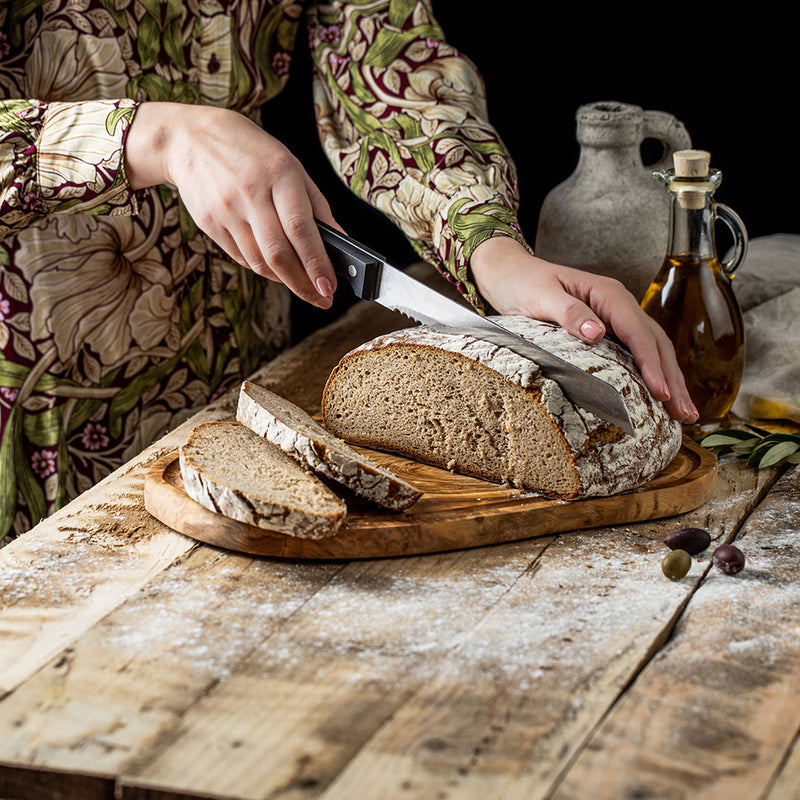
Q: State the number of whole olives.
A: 3